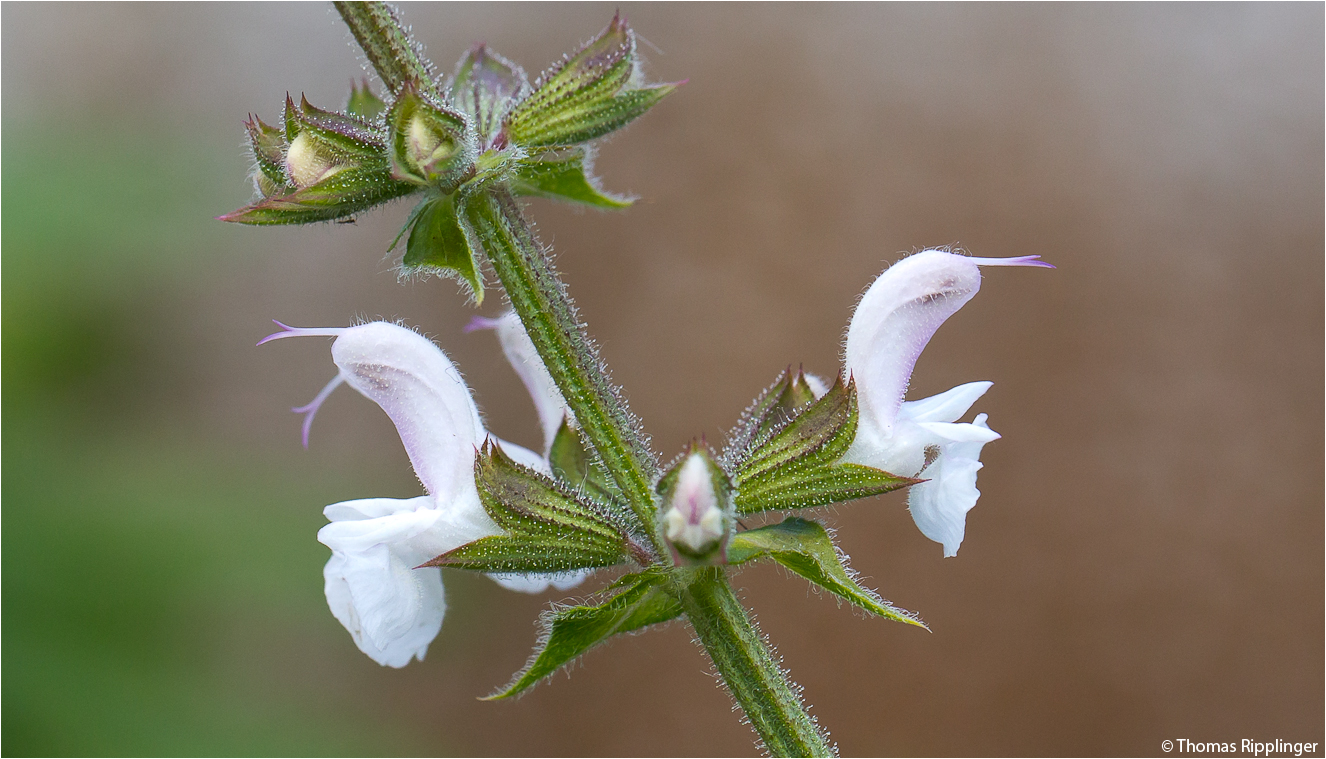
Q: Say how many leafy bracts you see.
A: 4